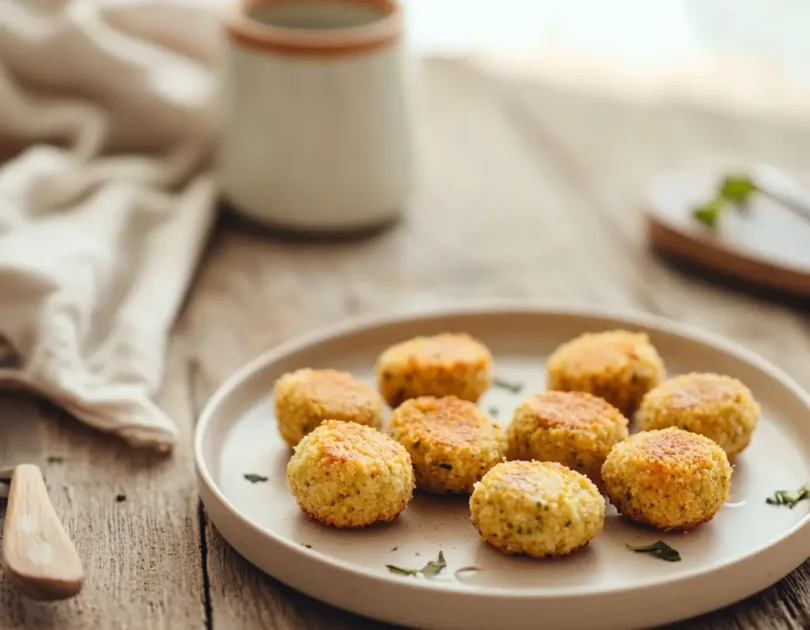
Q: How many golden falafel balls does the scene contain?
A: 9